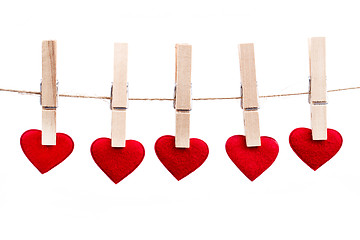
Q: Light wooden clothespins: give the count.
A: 5